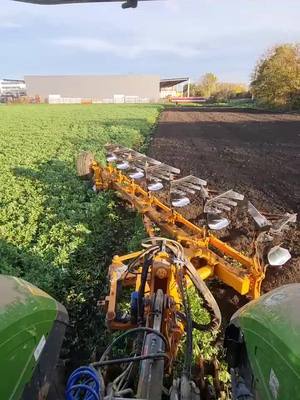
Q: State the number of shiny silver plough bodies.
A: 7